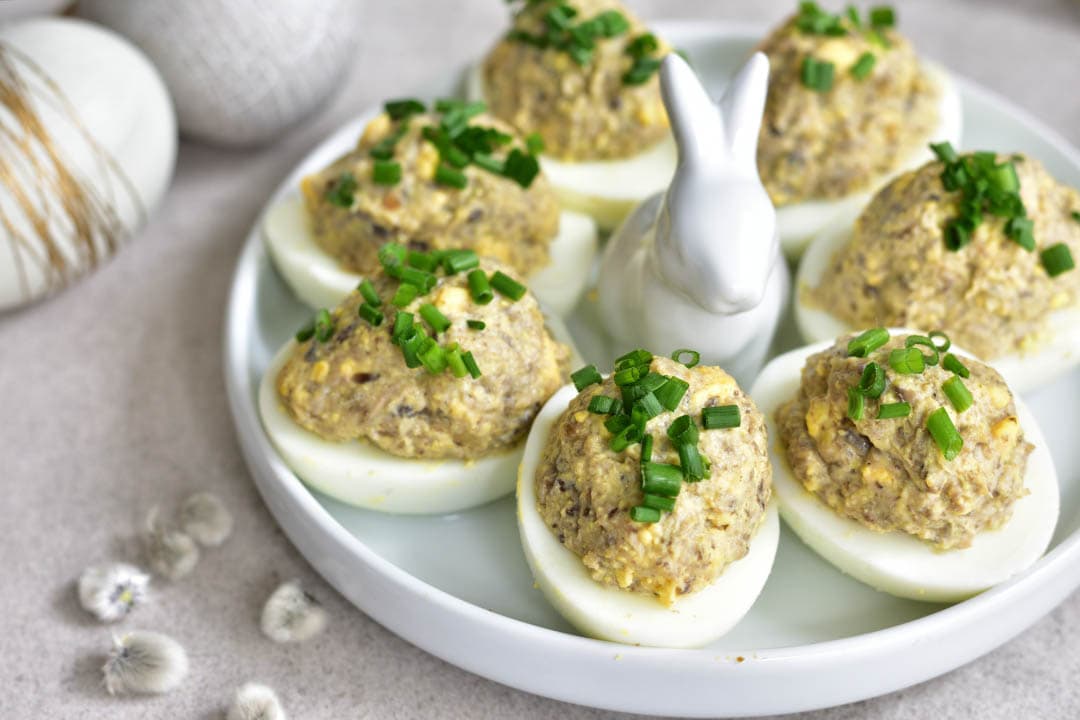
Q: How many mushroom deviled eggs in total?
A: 7